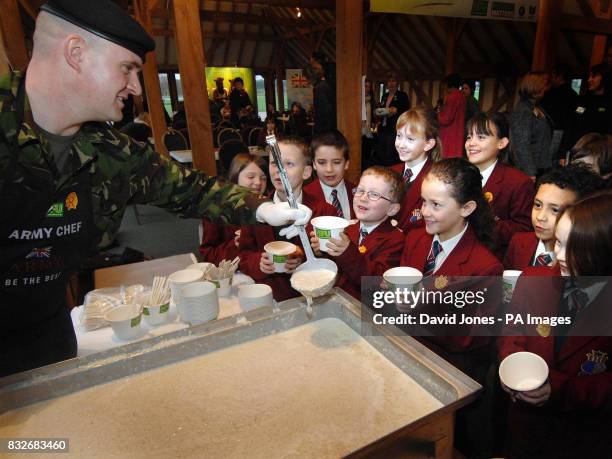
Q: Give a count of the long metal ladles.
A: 1